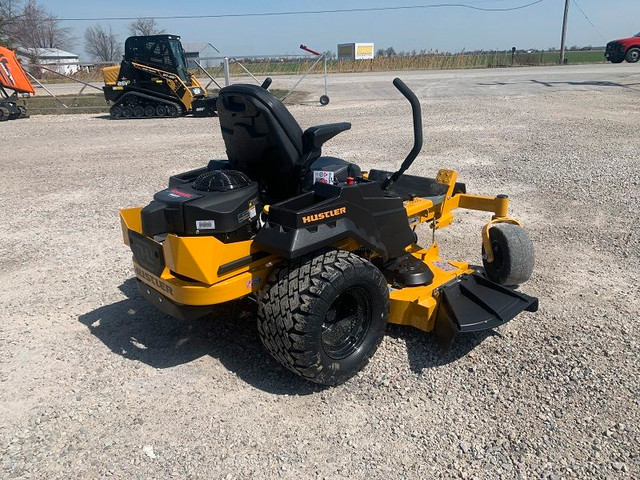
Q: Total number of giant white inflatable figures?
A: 0